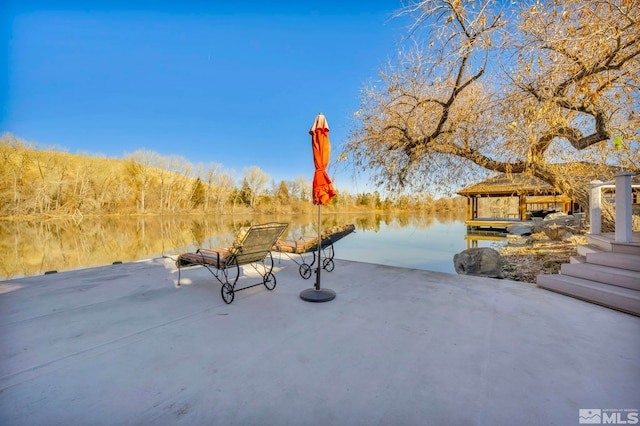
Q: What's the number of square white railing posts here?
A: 2